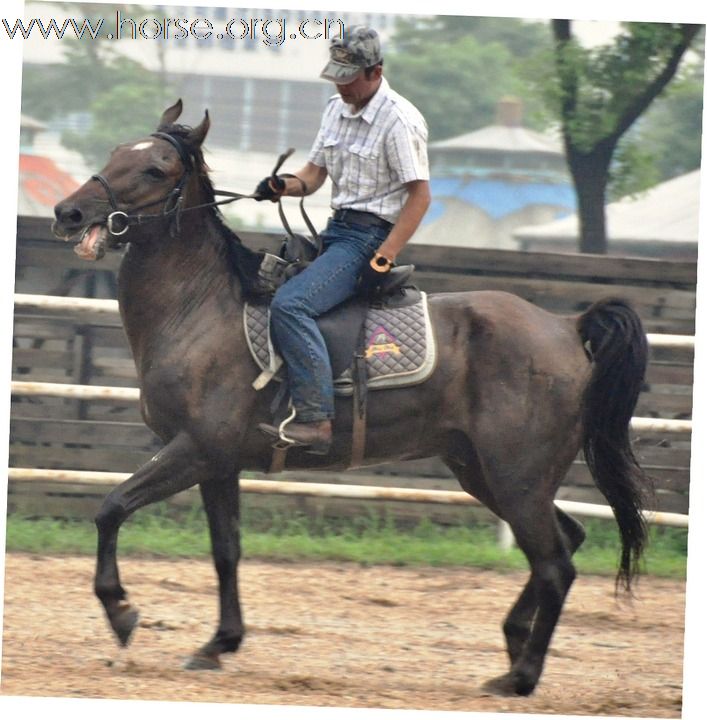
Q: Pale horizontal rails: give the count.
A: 3